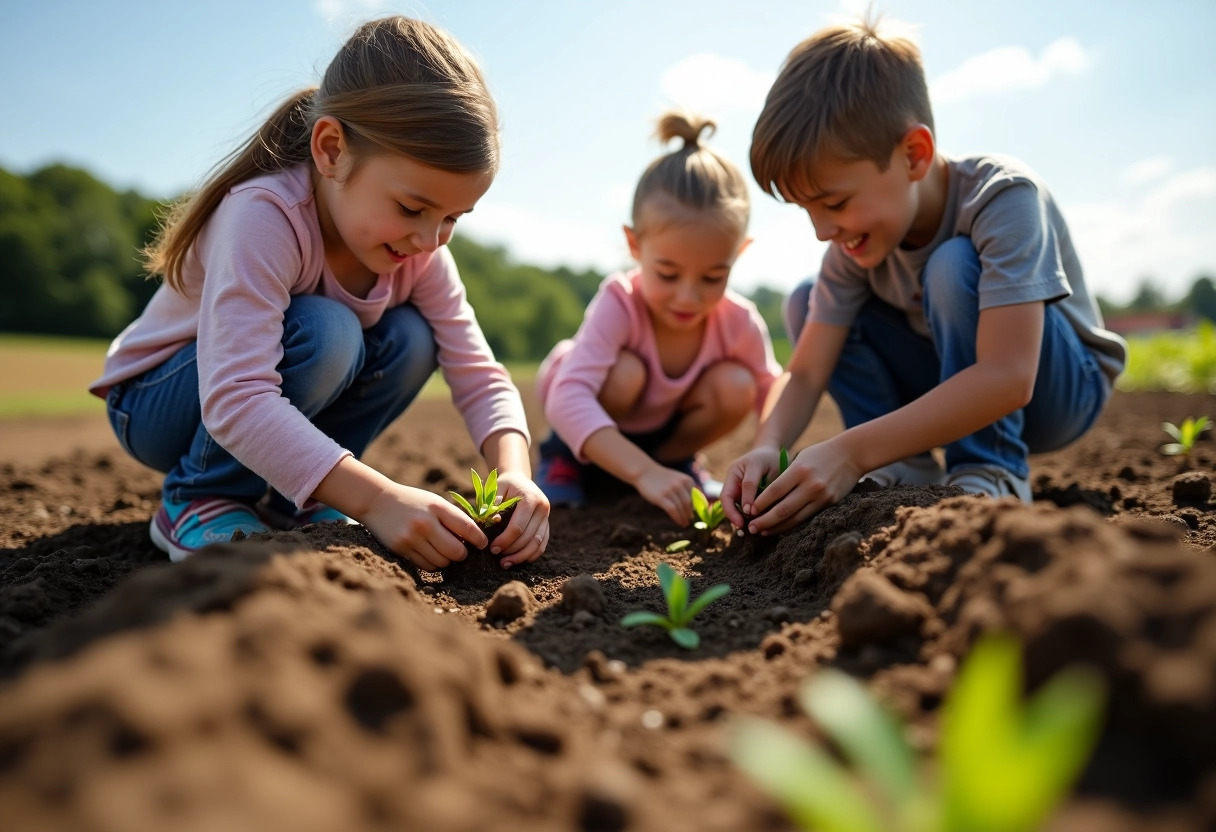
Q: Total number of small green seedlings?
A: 6